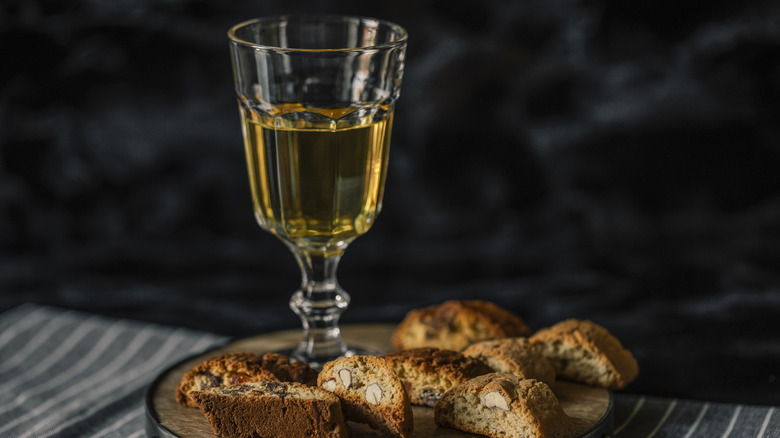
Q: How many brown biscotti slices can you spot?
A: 8